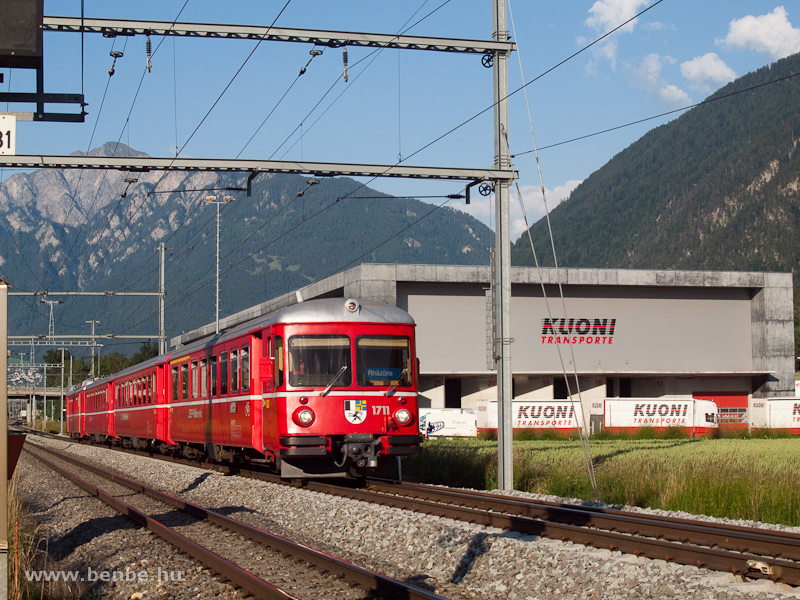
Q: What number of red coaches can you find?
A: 4